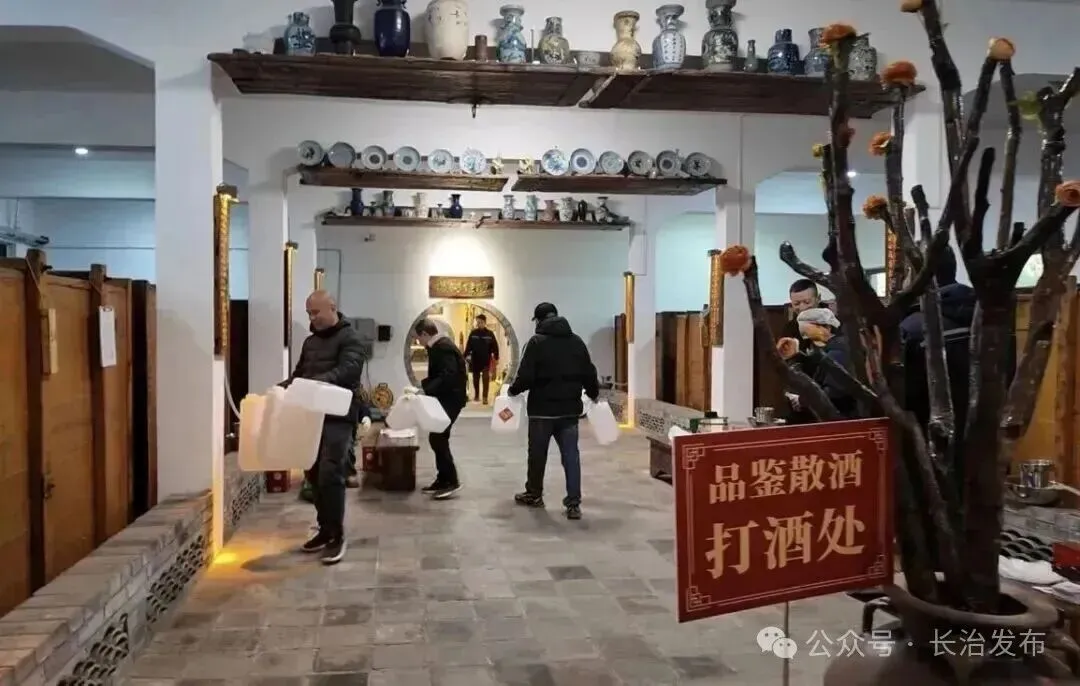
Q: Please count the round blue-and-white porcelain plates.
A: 12